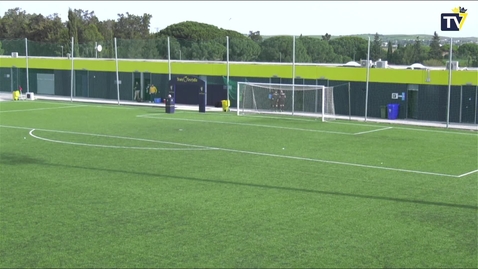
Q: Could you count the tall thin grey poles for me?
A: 8